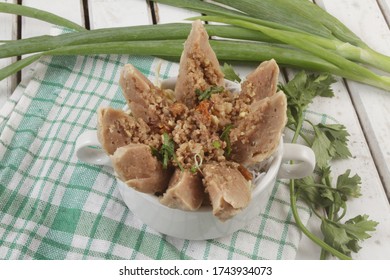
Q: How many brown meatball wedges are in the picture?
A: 8